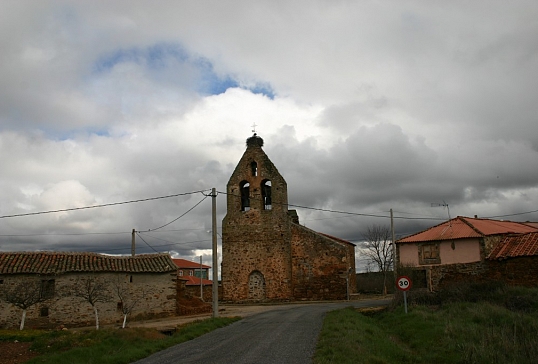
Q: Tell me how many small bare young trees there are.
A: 3